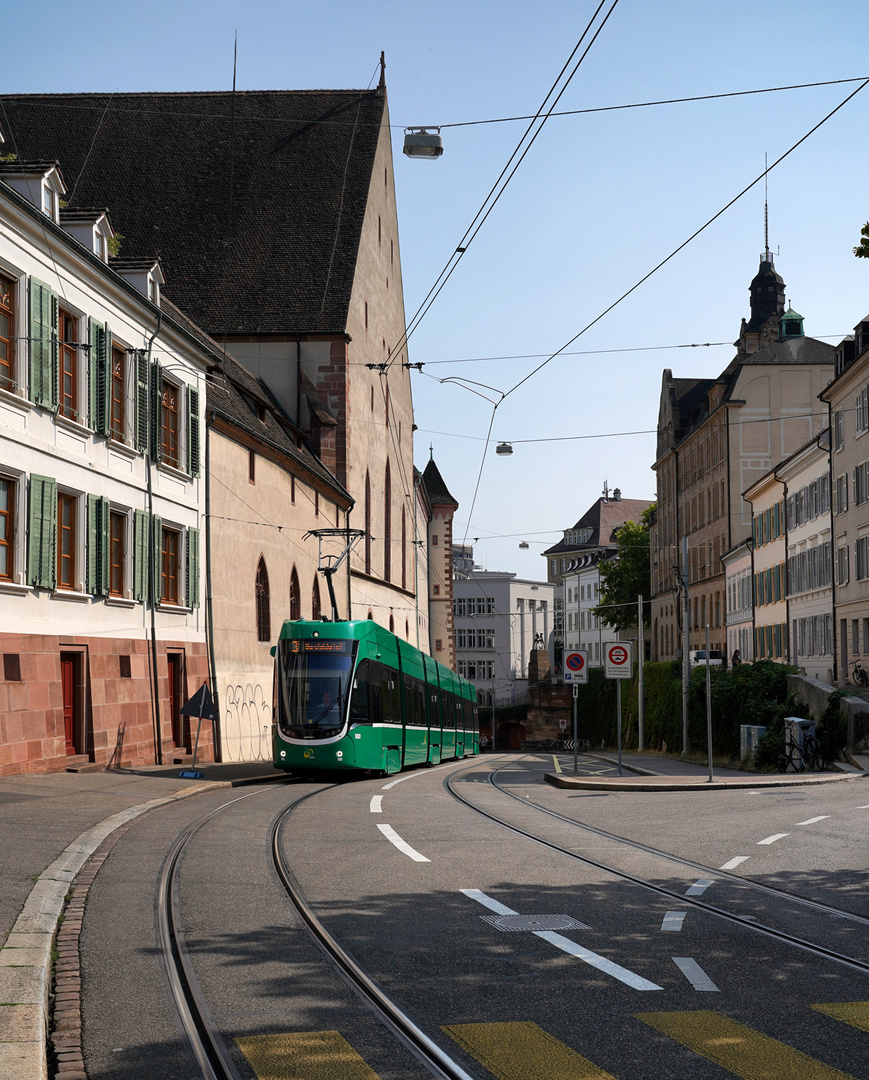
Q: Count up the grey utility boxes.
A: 3